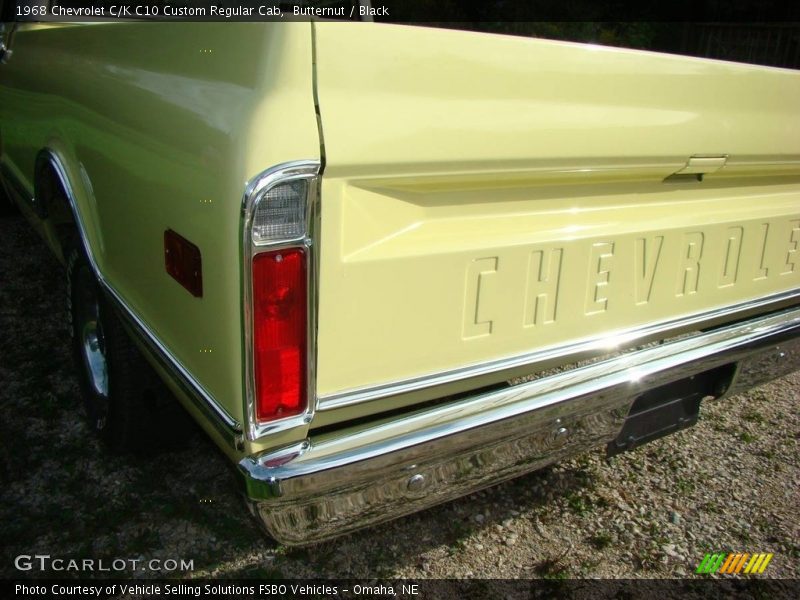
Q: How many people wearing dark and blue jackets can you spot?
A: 0